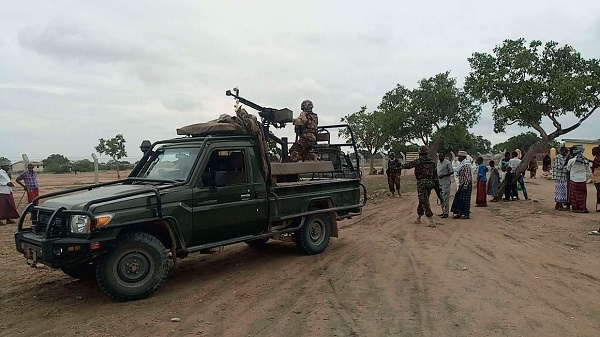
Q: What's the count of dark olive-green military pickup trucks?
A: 2